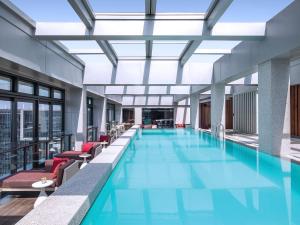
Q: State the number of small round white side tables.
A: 3